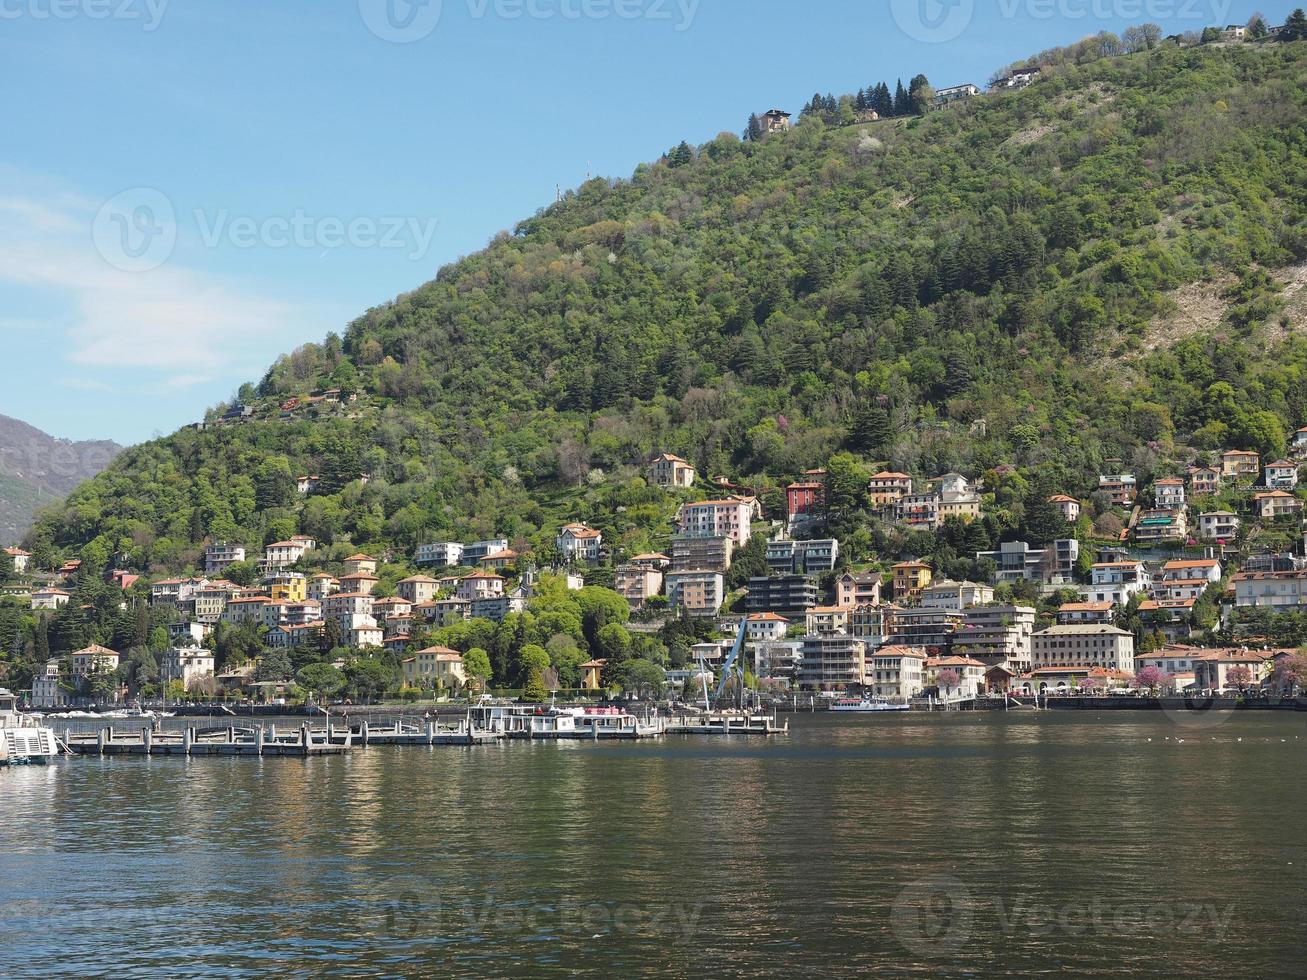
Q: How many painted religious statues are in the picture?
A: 0